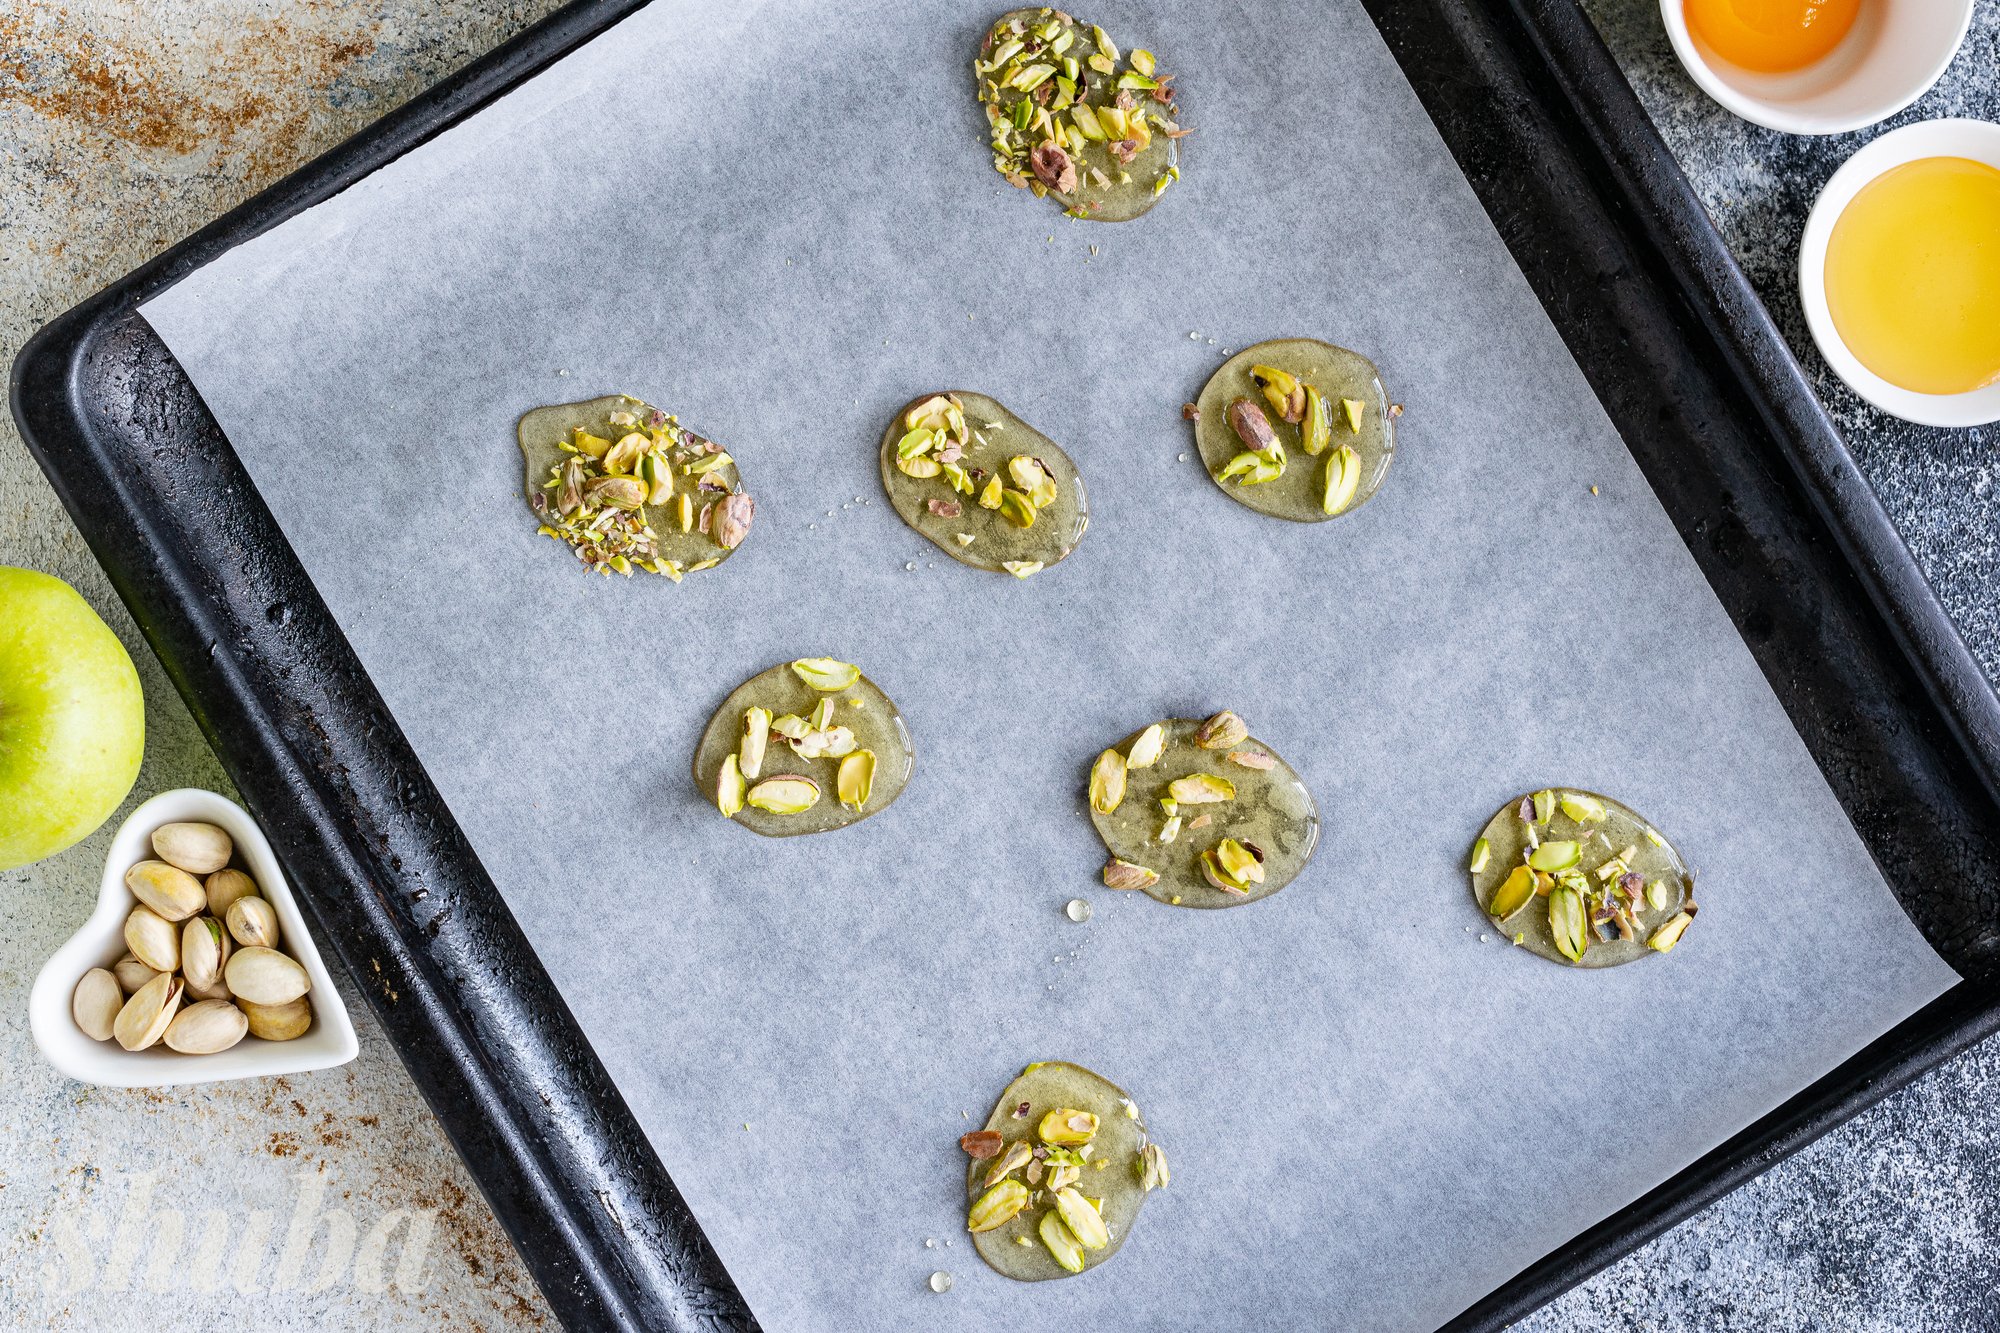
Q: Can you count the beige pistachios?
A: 13